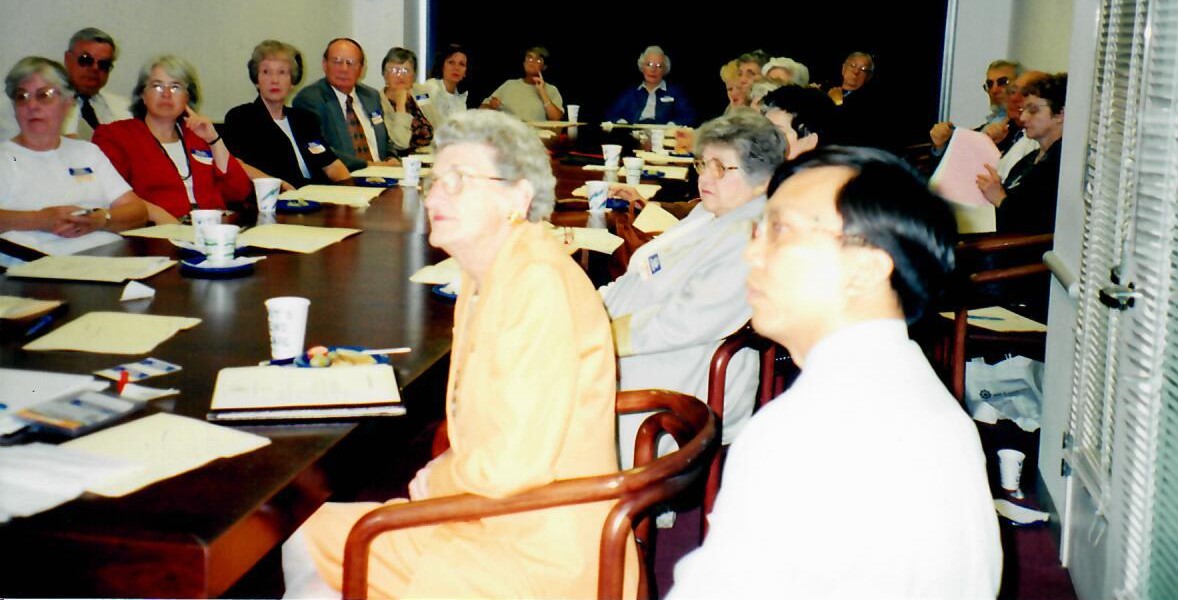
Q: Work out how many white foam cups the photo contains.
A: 11